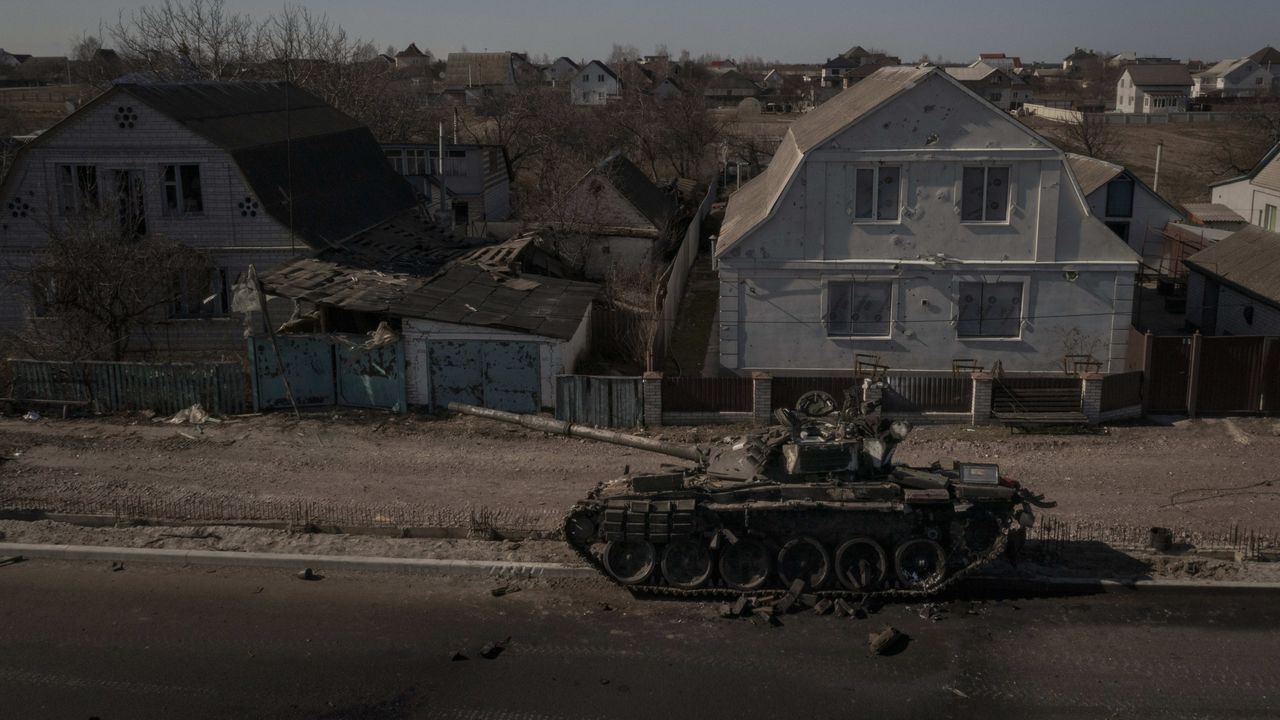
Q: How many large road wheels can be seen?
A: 6